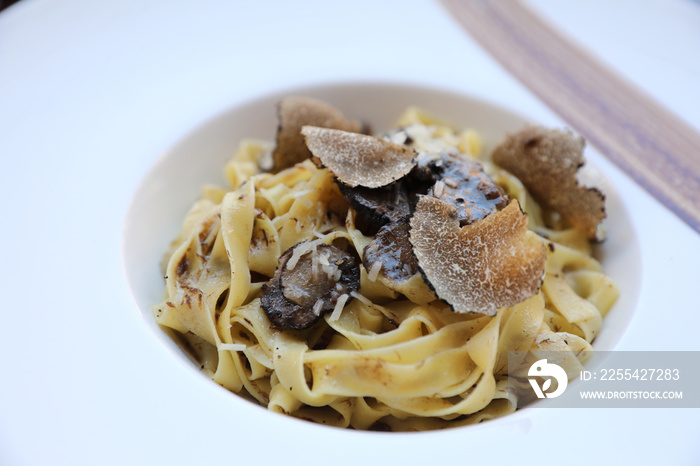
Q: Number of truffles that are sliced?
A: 4